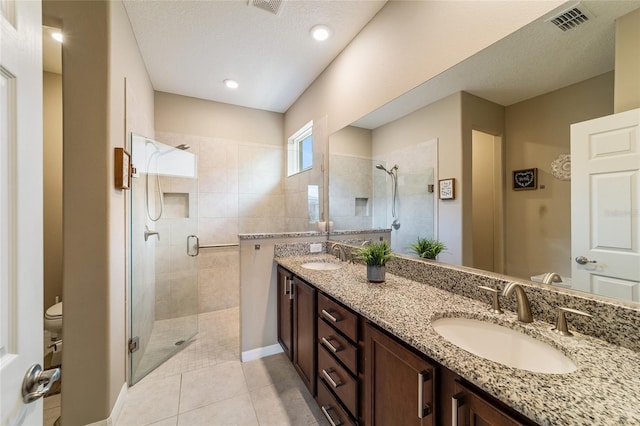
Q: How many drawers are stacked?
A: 4